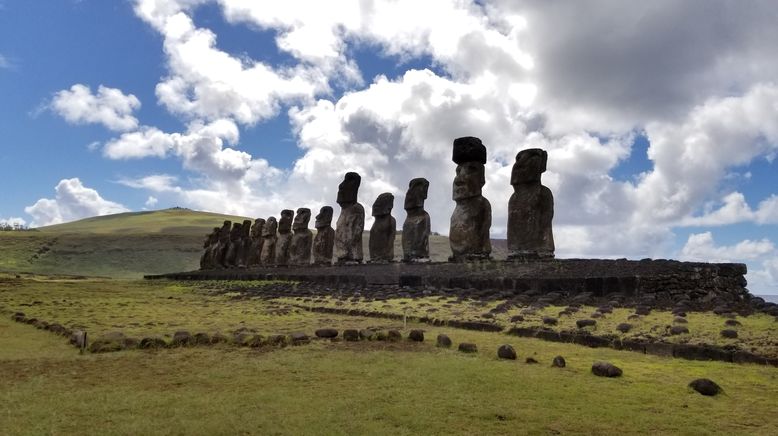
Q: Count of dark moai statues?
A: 15